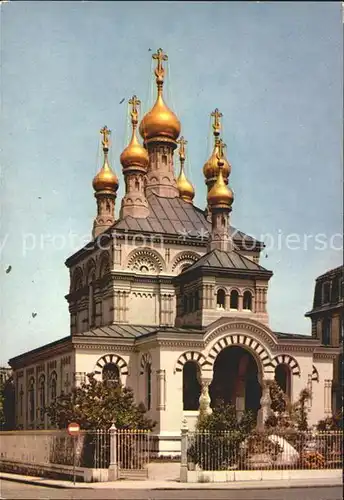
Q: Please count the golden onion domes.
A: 6